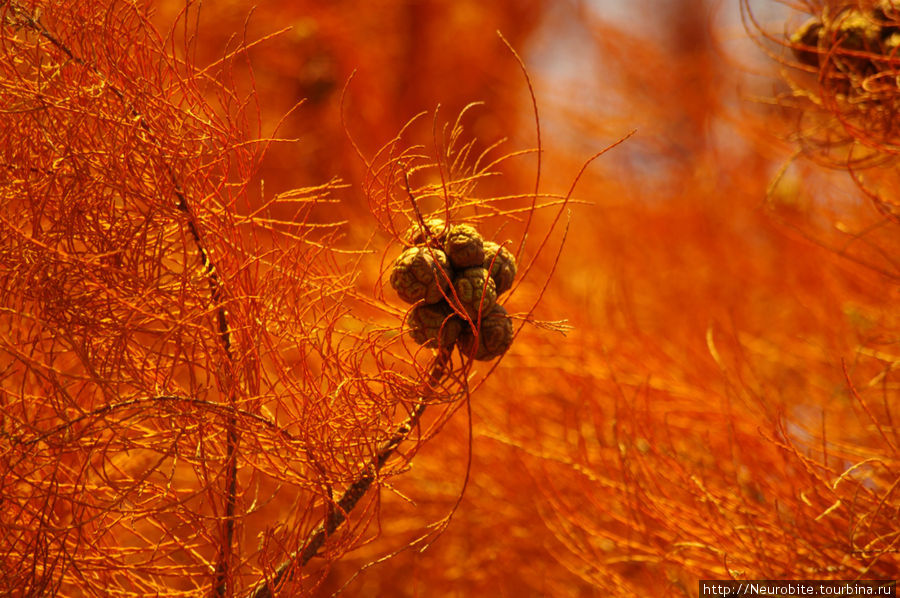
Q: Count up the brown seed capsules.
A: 7